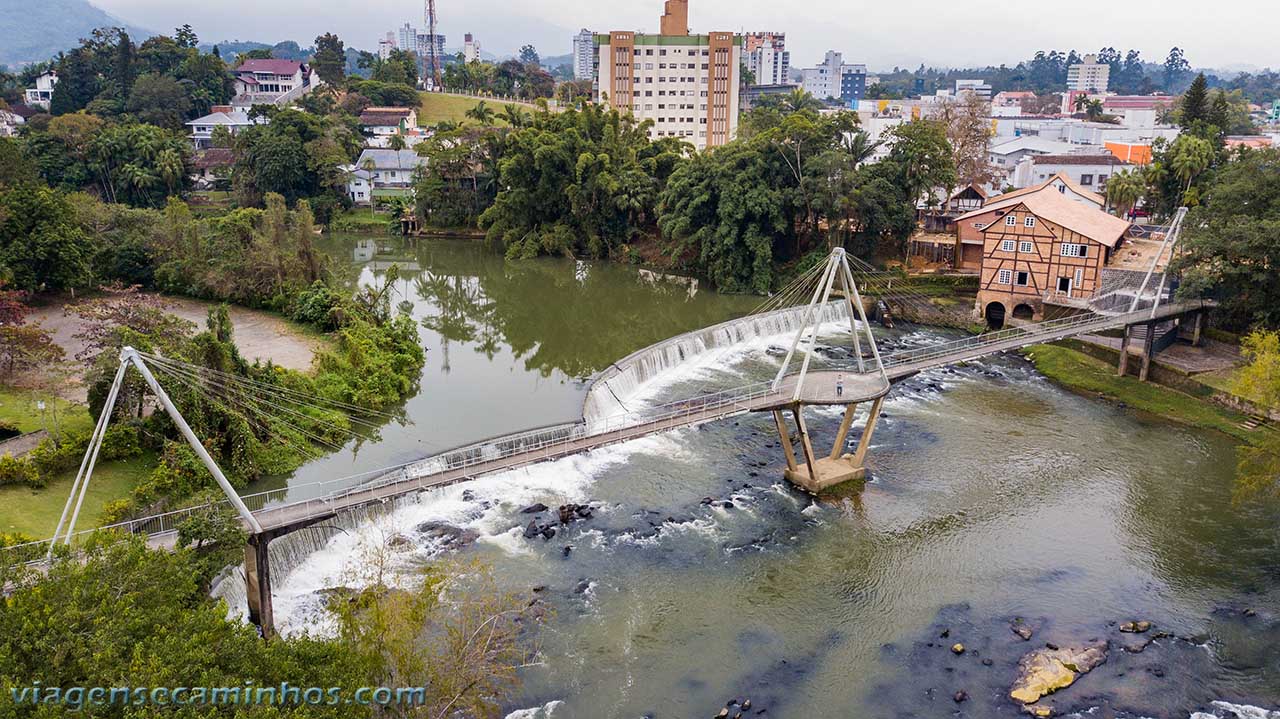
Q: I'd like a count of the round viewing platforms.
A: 1